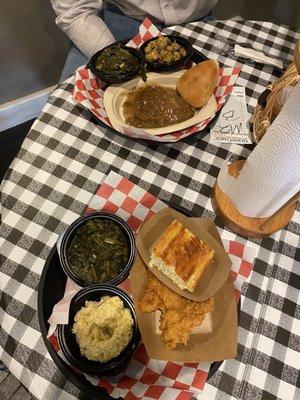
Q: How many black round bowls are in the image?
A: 4